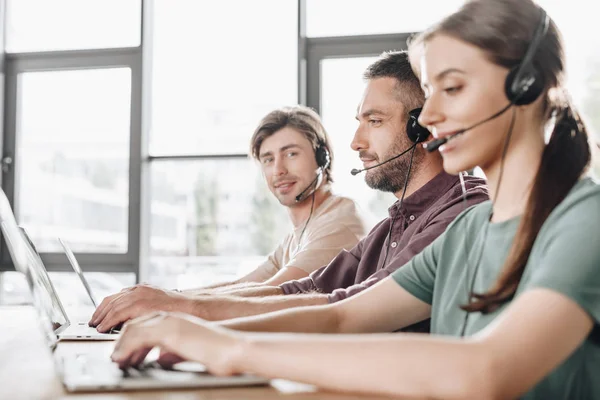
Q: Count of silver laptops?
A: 3